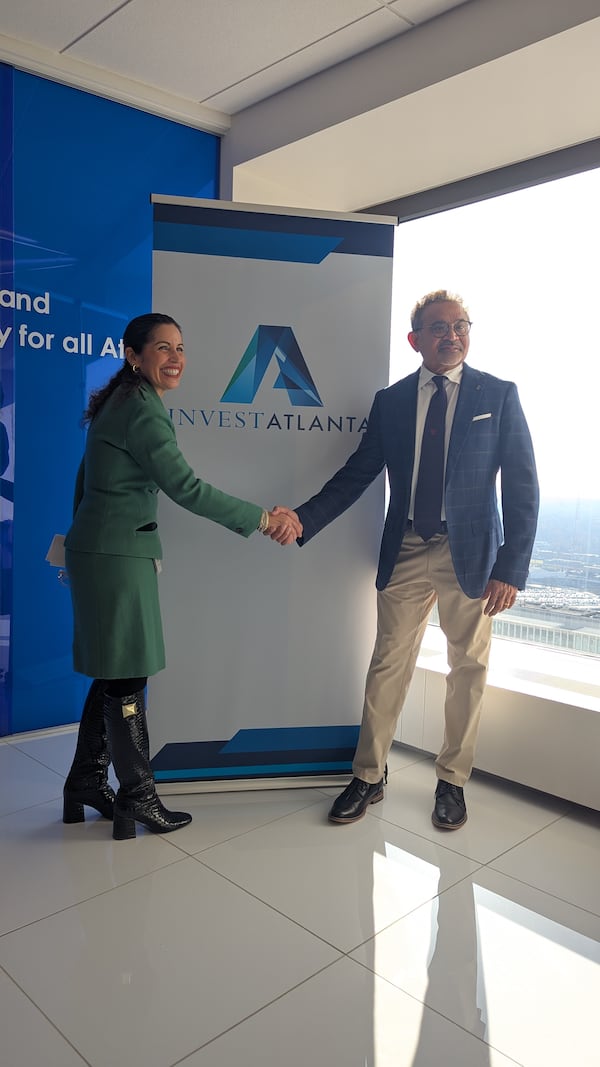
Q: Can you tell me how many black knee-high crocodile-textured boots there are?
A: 2